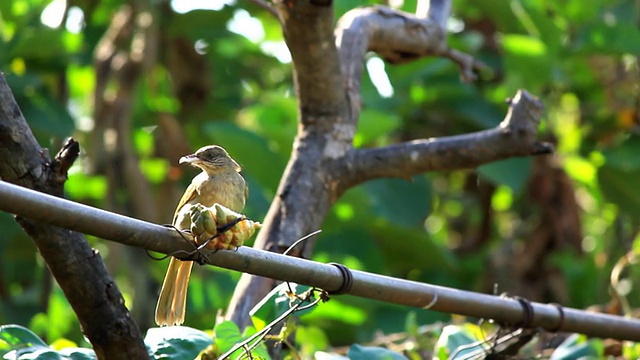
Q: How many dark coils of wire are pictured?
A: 3